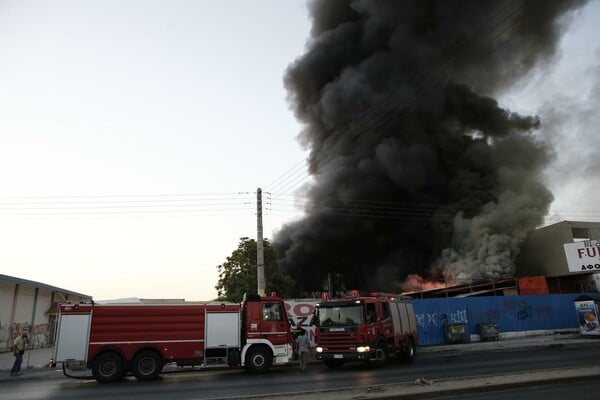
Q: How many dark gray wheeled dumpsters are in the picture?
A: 2